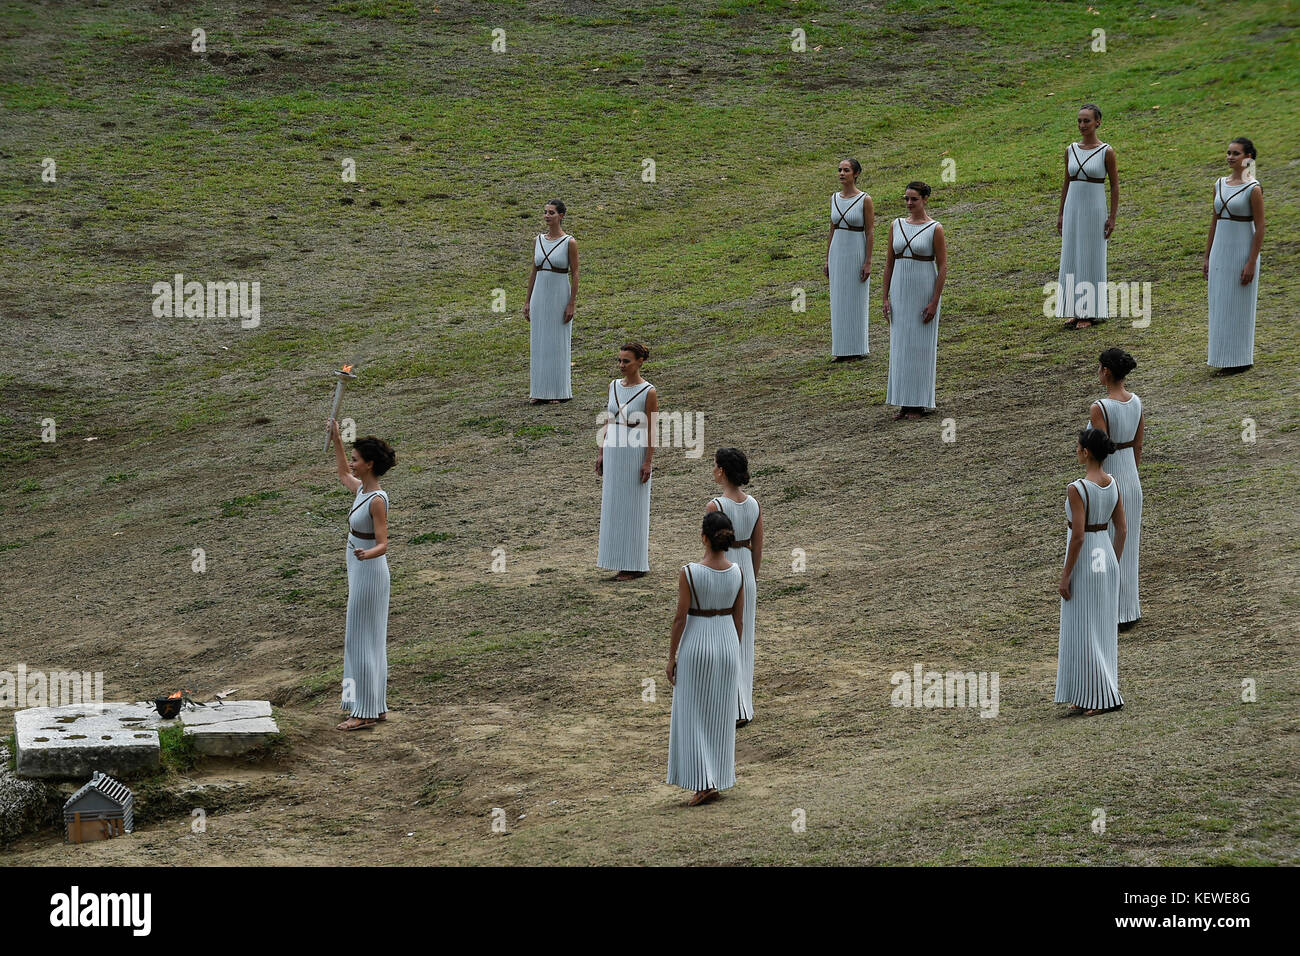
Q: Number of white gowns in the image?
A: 11